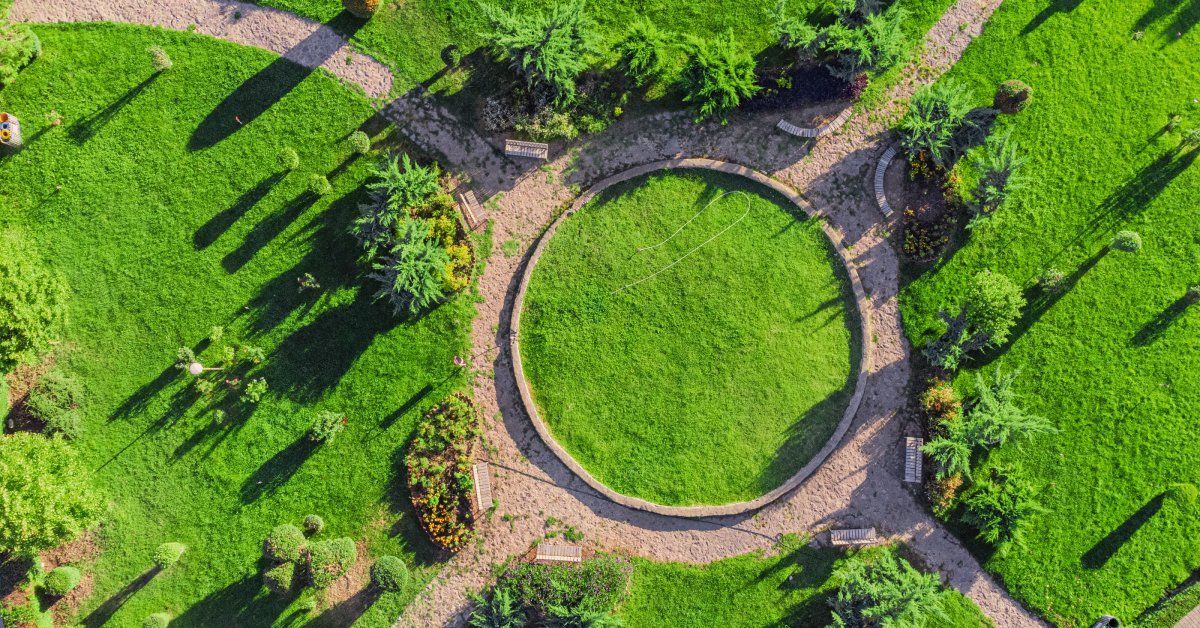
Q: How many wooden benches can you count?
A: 8